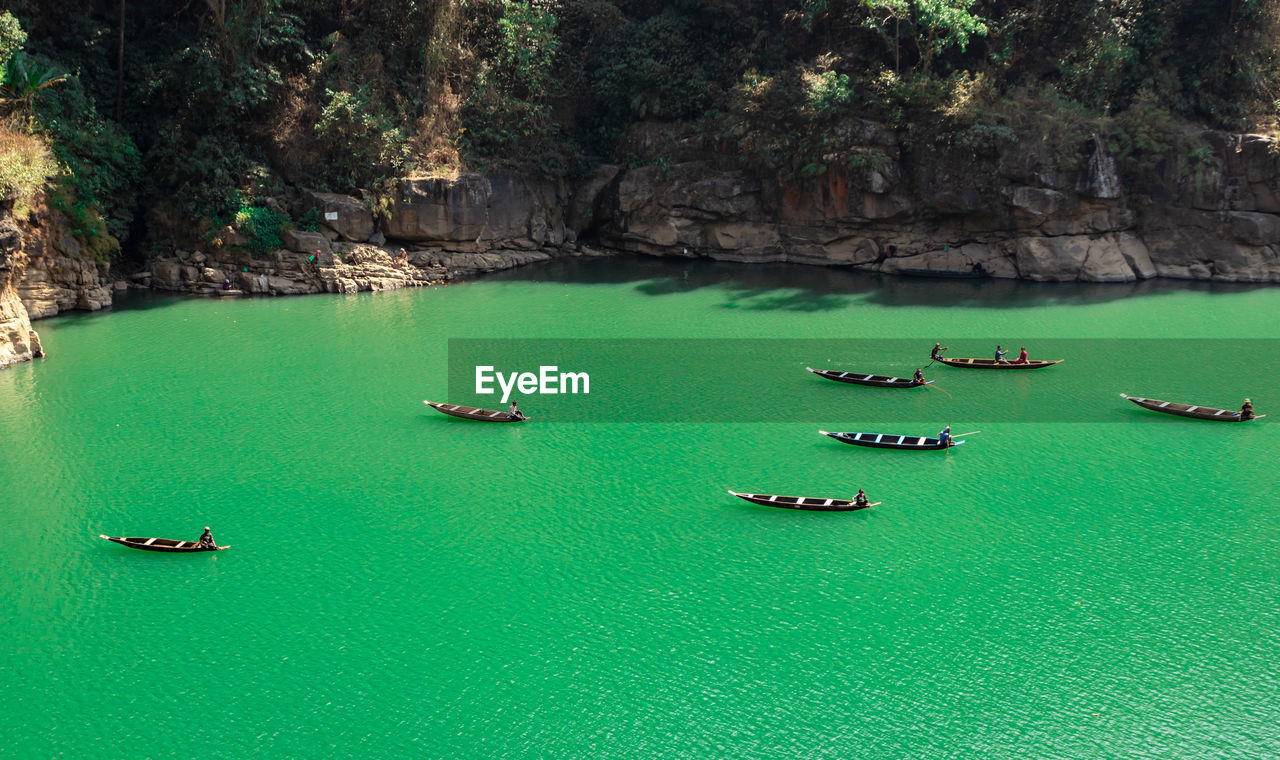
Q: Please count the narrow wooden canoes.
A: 7